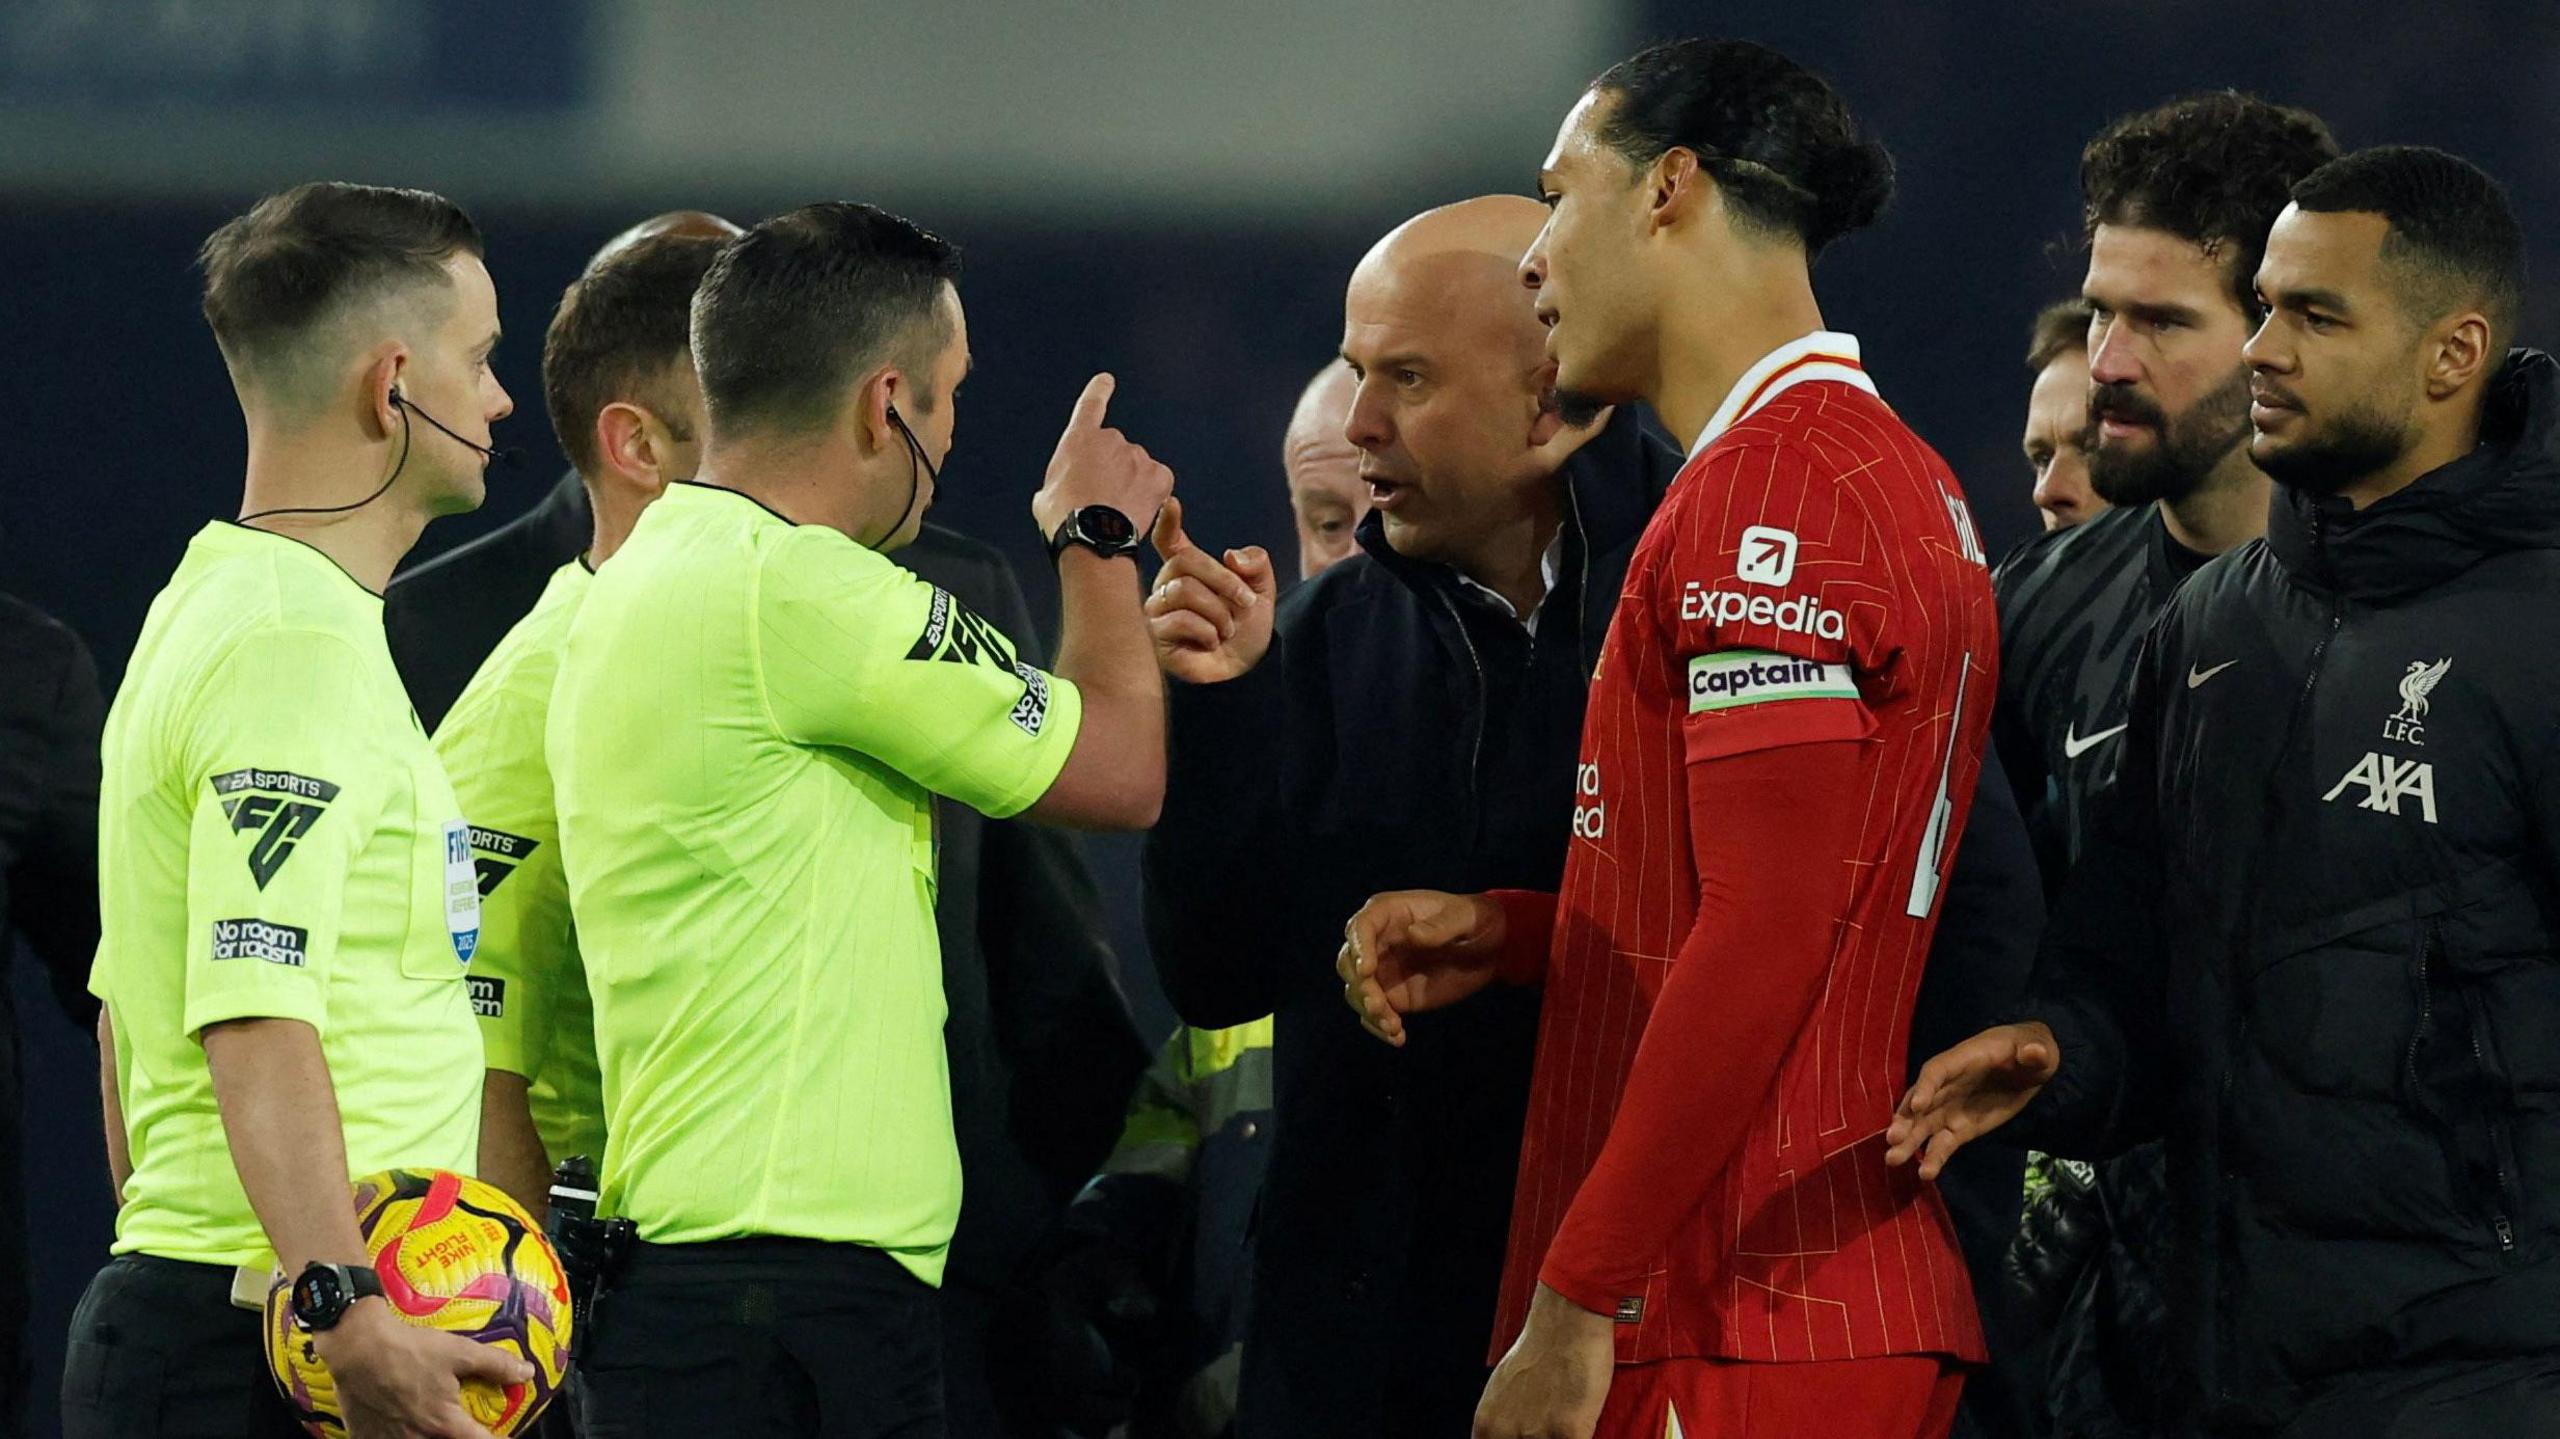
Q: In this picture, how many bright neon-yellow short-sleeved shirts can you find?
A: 3